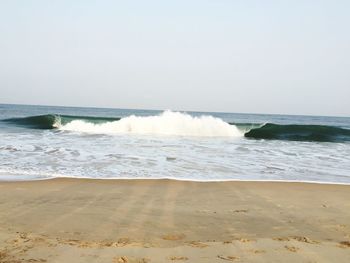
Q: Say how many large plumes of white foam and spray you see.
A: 1